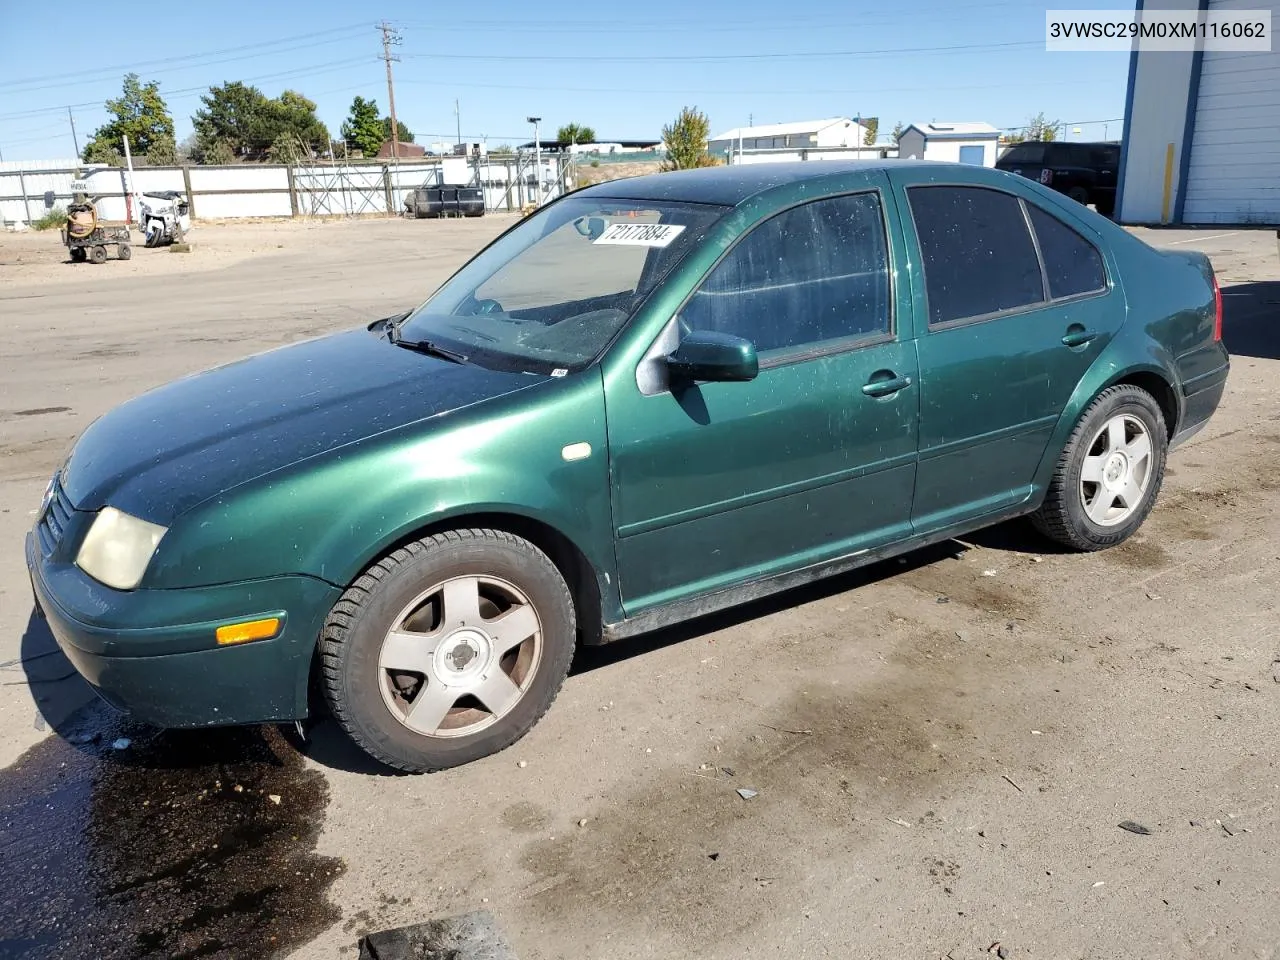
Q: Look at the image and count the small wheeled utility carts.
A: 1